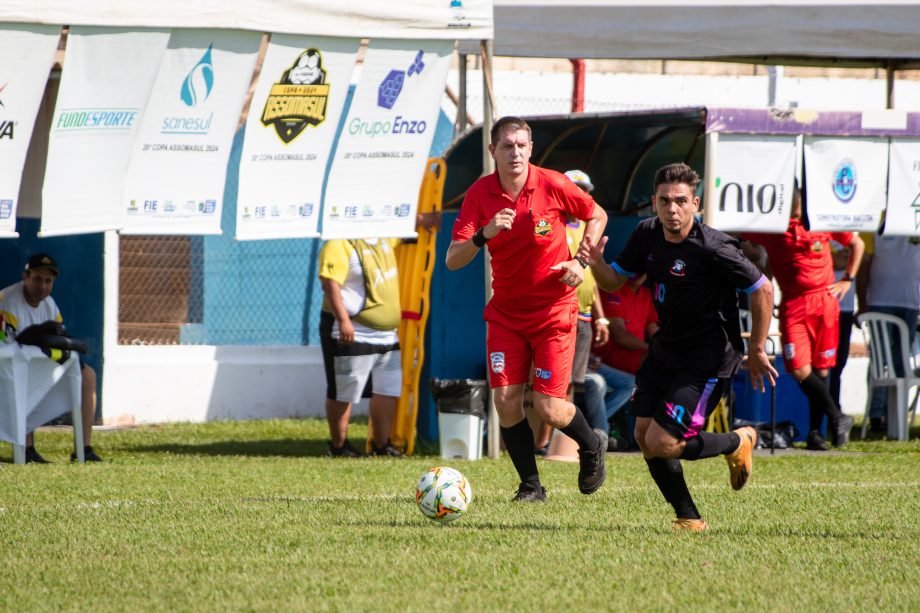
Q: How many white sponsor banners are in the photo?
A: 8